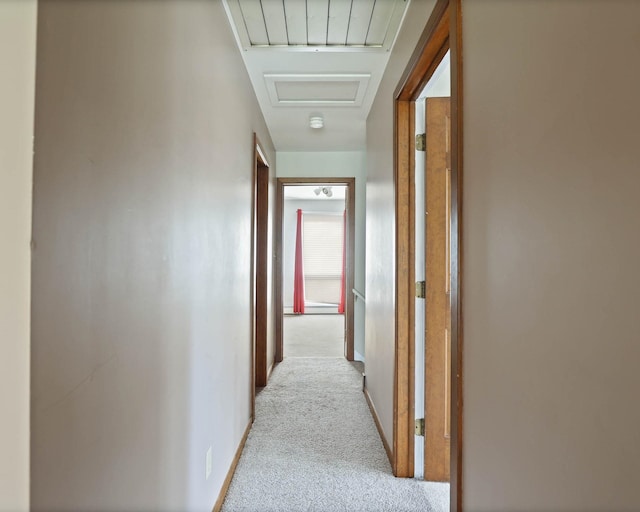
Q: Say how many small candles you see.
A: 0